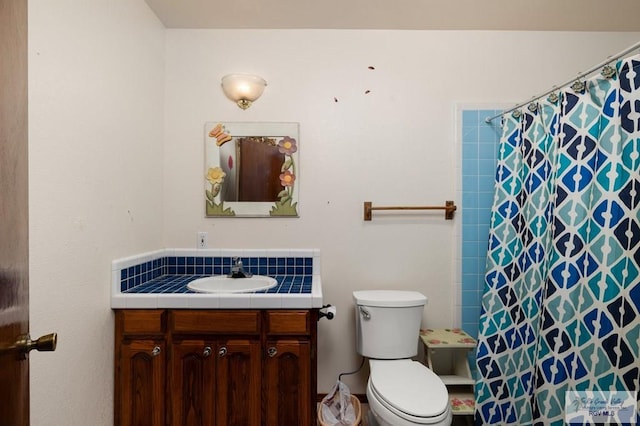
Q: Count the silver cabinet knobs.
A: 4